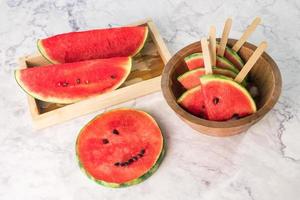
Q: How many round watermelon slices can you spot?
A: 1